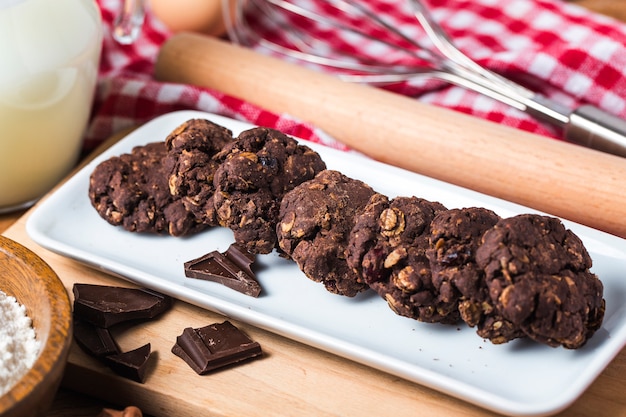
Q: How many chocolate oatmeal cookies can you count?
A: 7